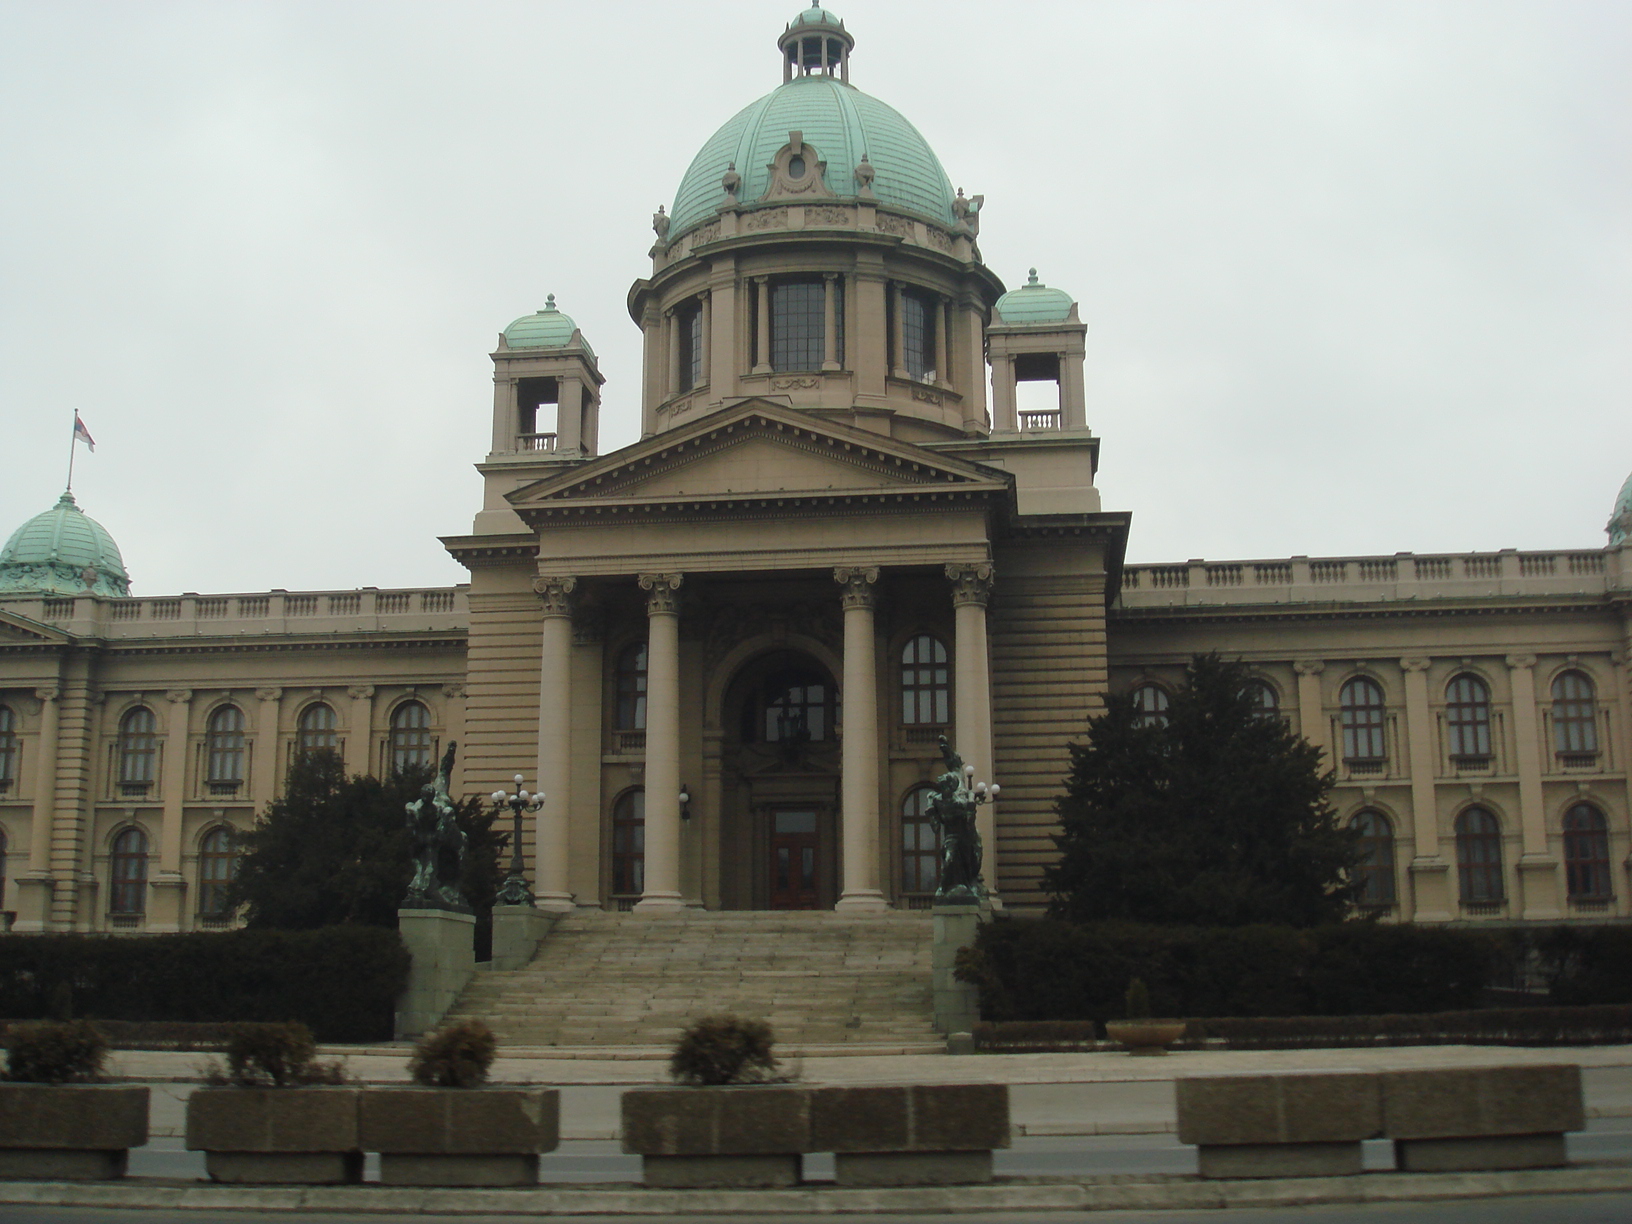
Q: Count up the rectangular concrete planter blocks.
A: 7